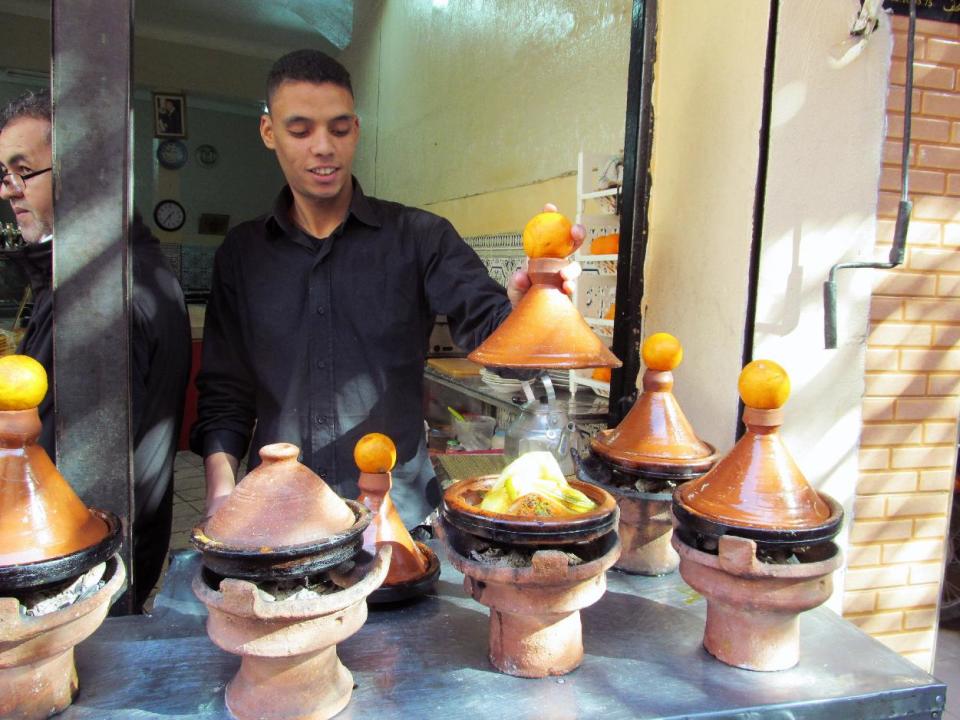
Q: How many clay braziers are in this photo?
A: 5